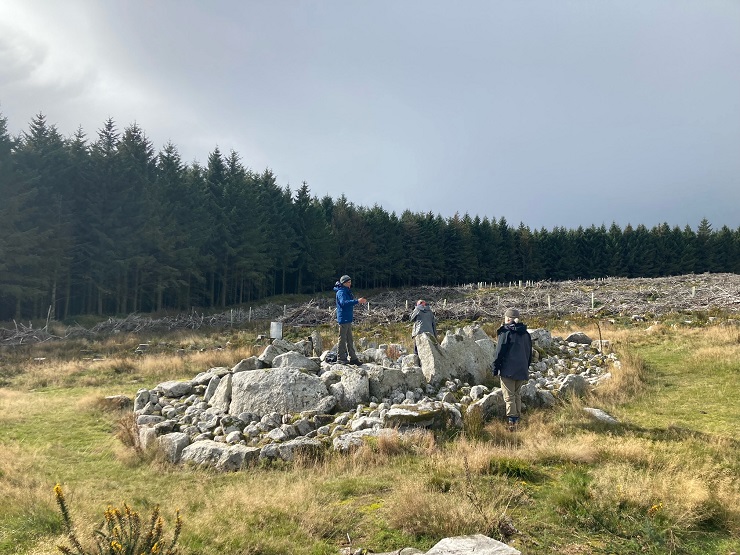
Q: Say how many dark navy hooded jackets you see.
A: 1